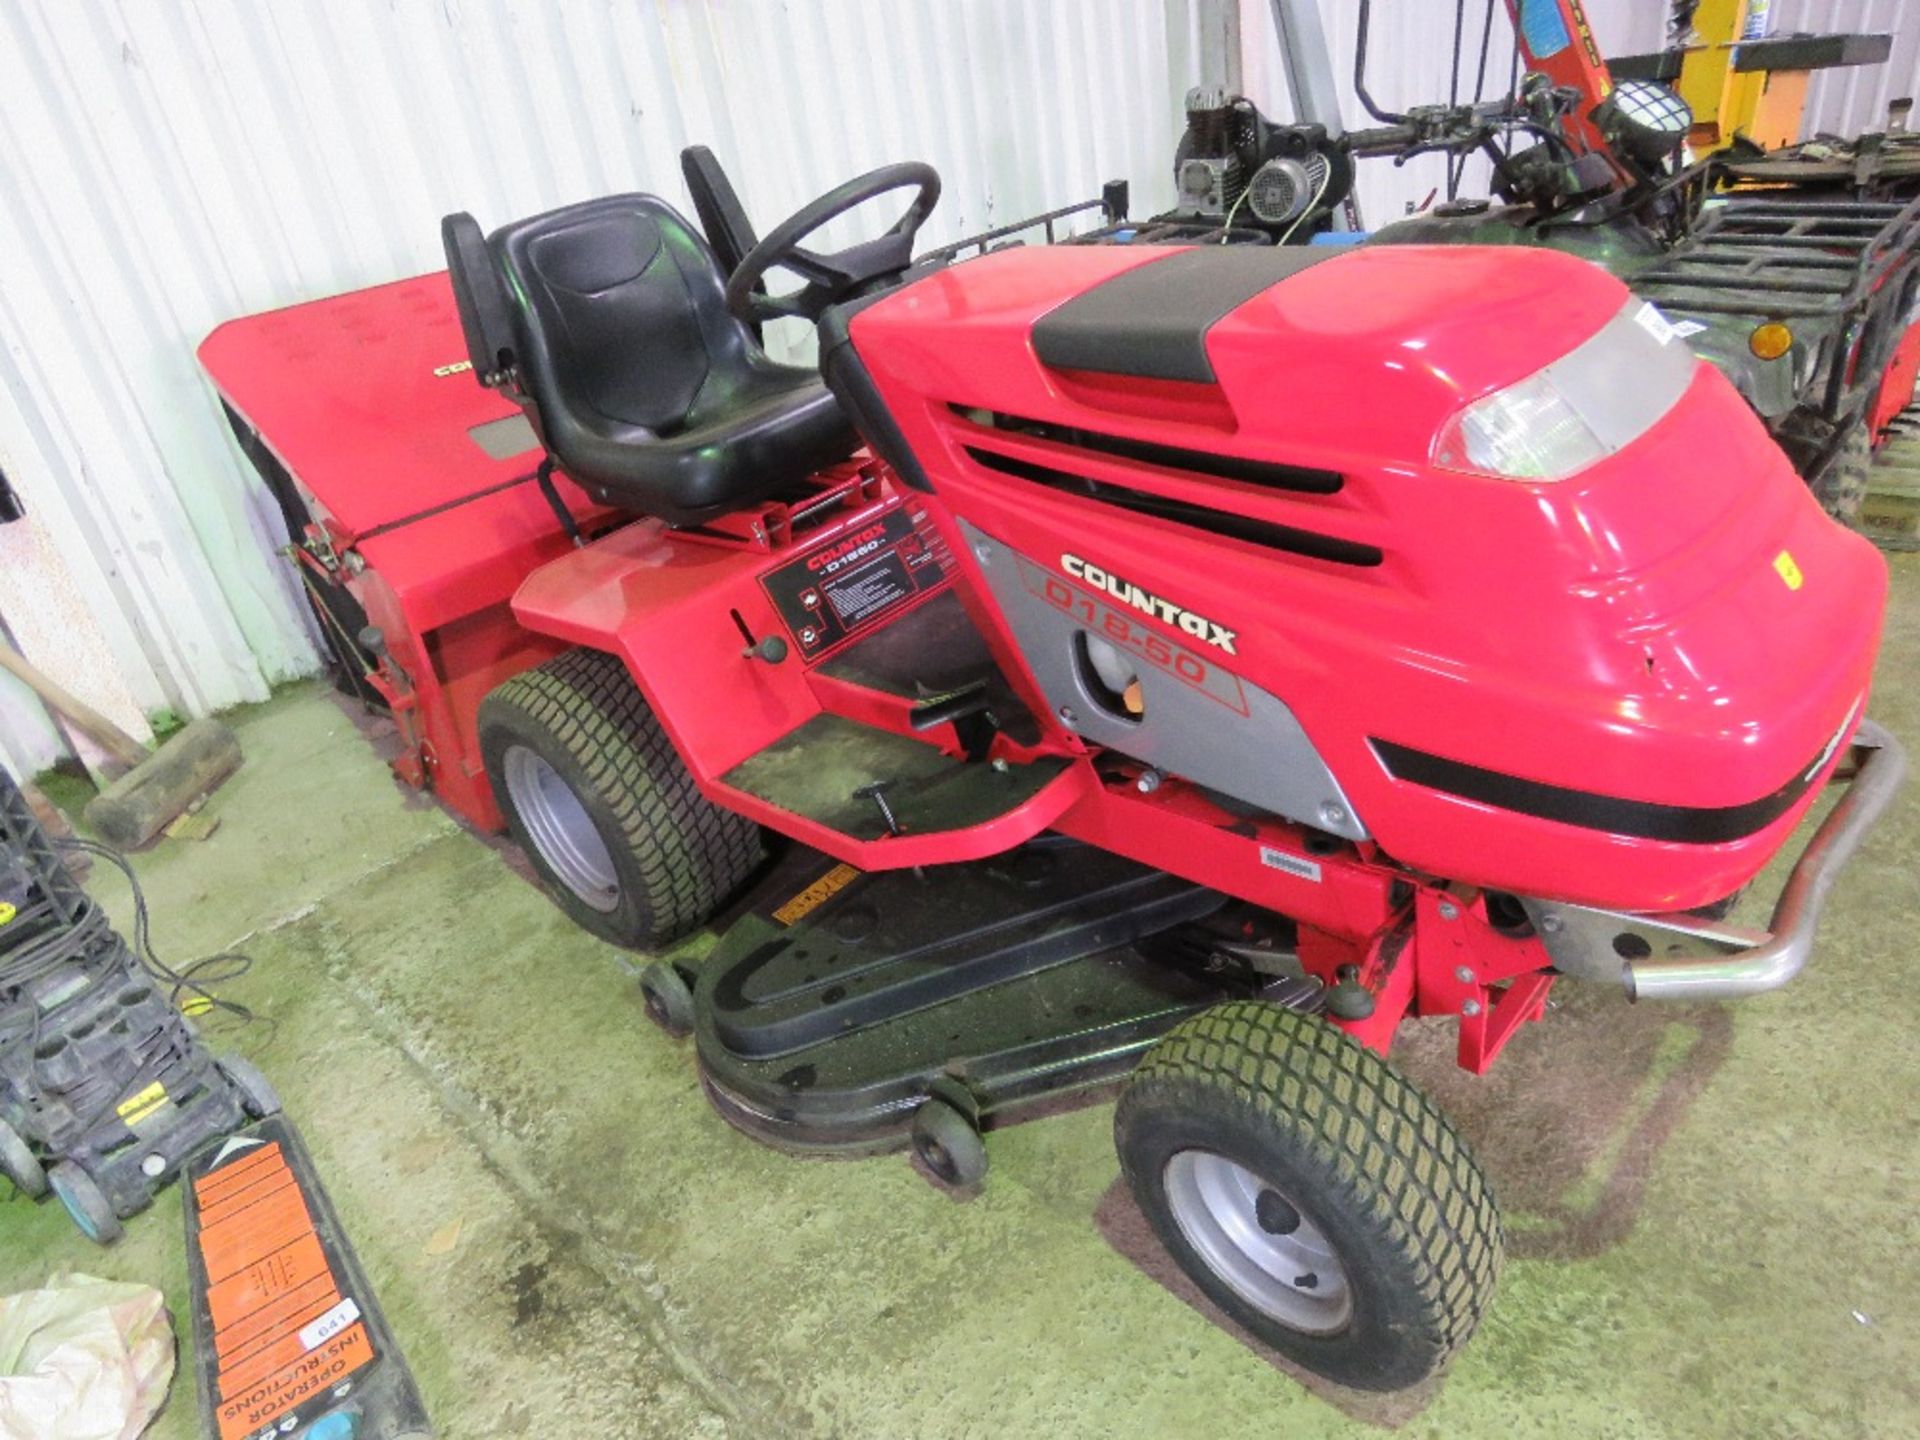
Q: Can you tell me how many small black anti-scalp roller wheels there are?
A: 2